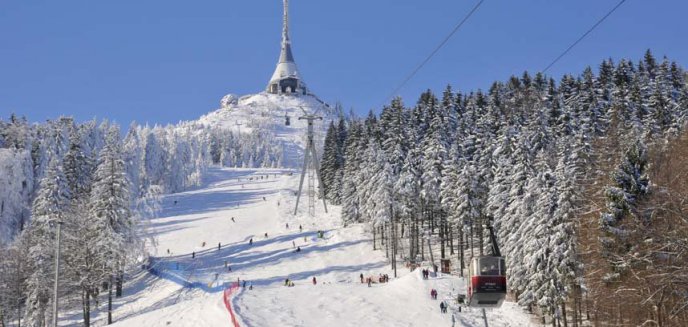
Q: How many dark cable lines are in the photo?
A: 2